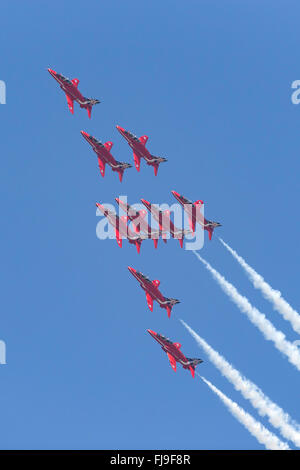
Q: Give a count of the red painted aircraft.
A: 9